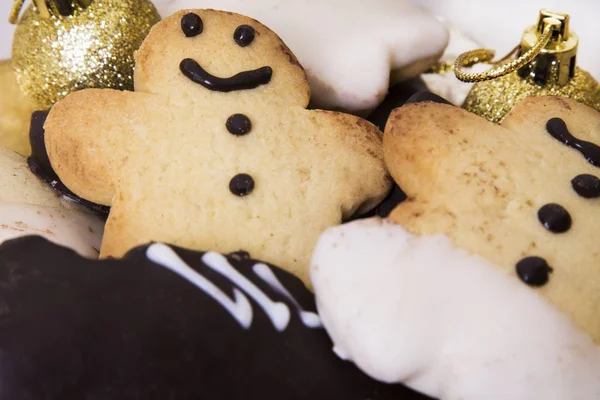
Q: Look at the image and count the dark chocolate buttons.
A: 5